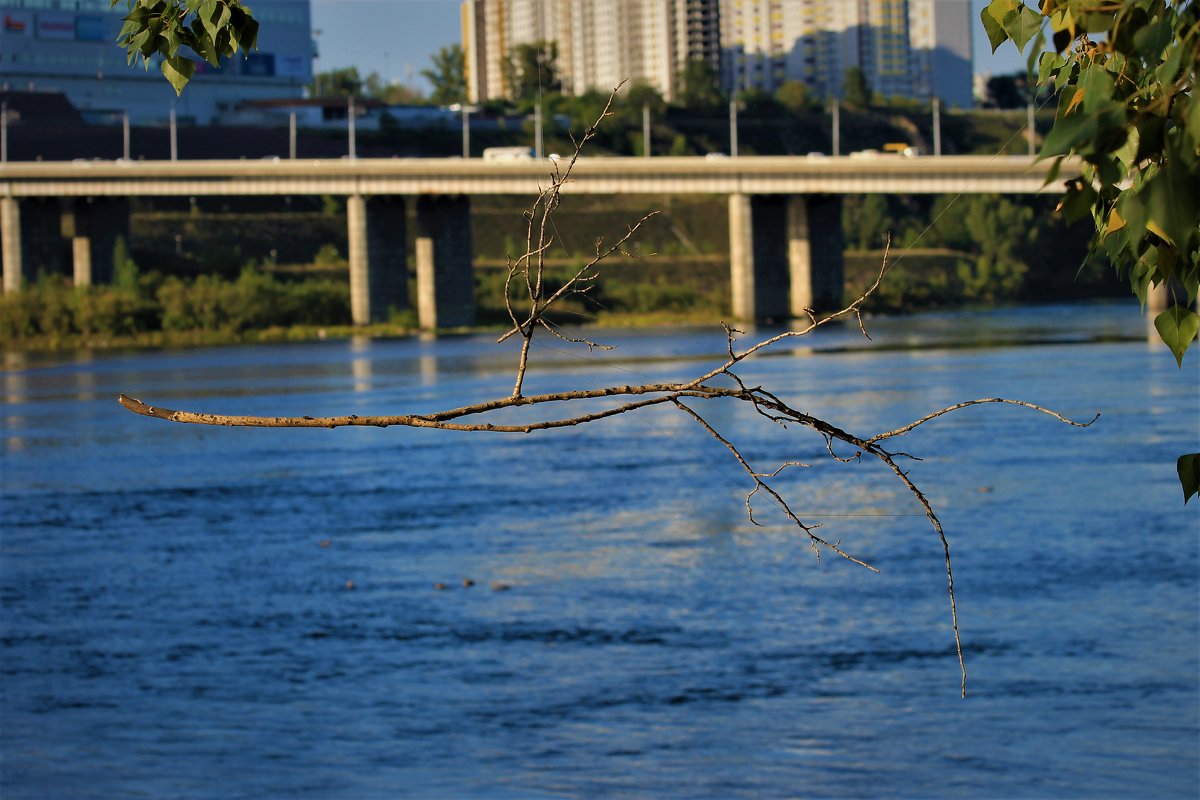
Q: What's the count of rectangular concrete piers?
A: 6